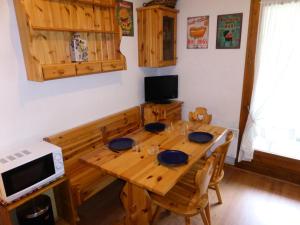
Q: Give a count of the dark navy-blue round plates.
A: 4